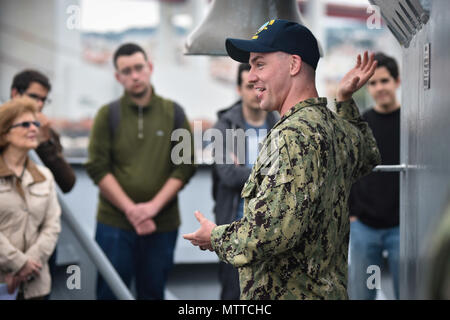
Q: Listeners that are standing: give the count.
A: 5